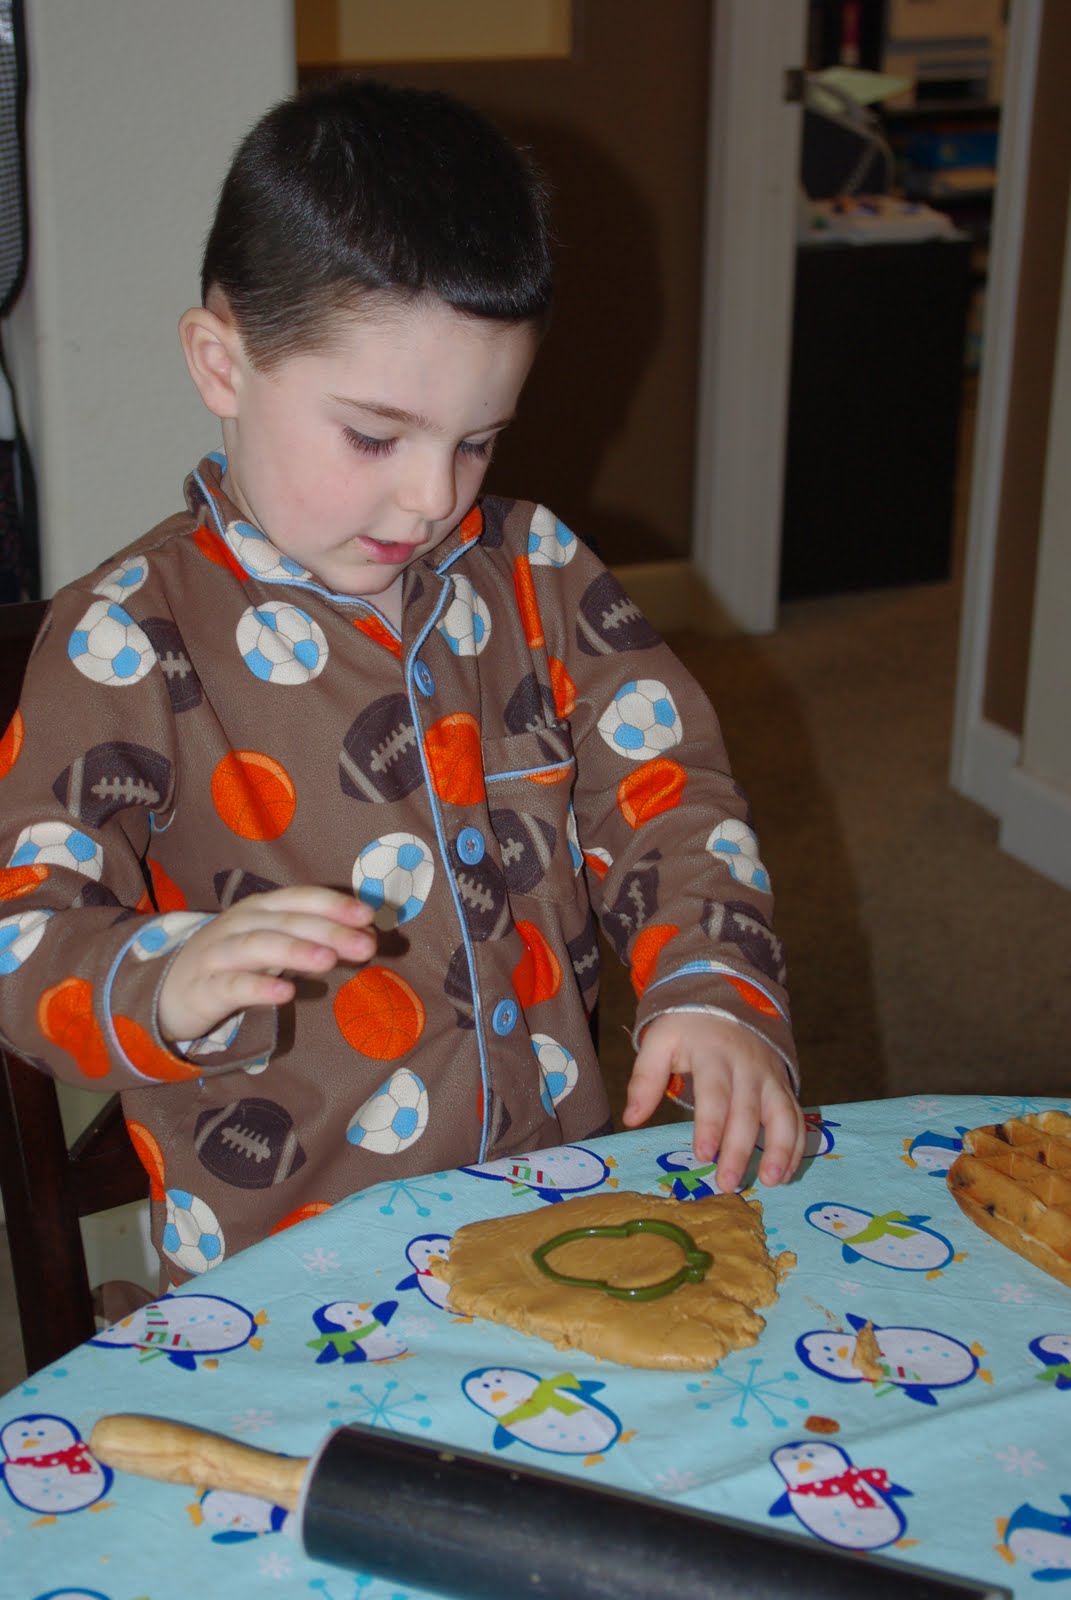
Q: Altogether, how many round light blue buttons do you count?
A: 3